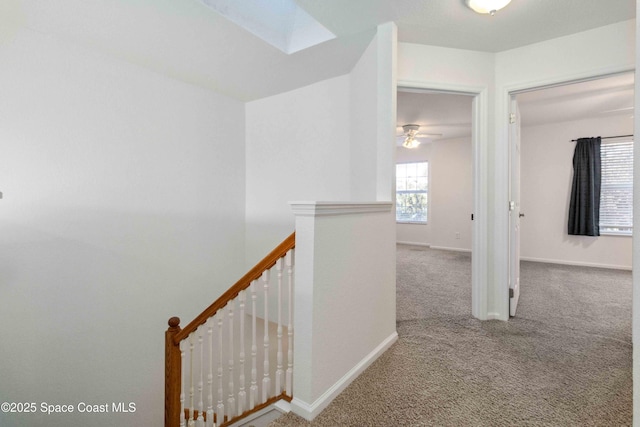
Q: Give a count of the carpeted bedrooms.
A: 2